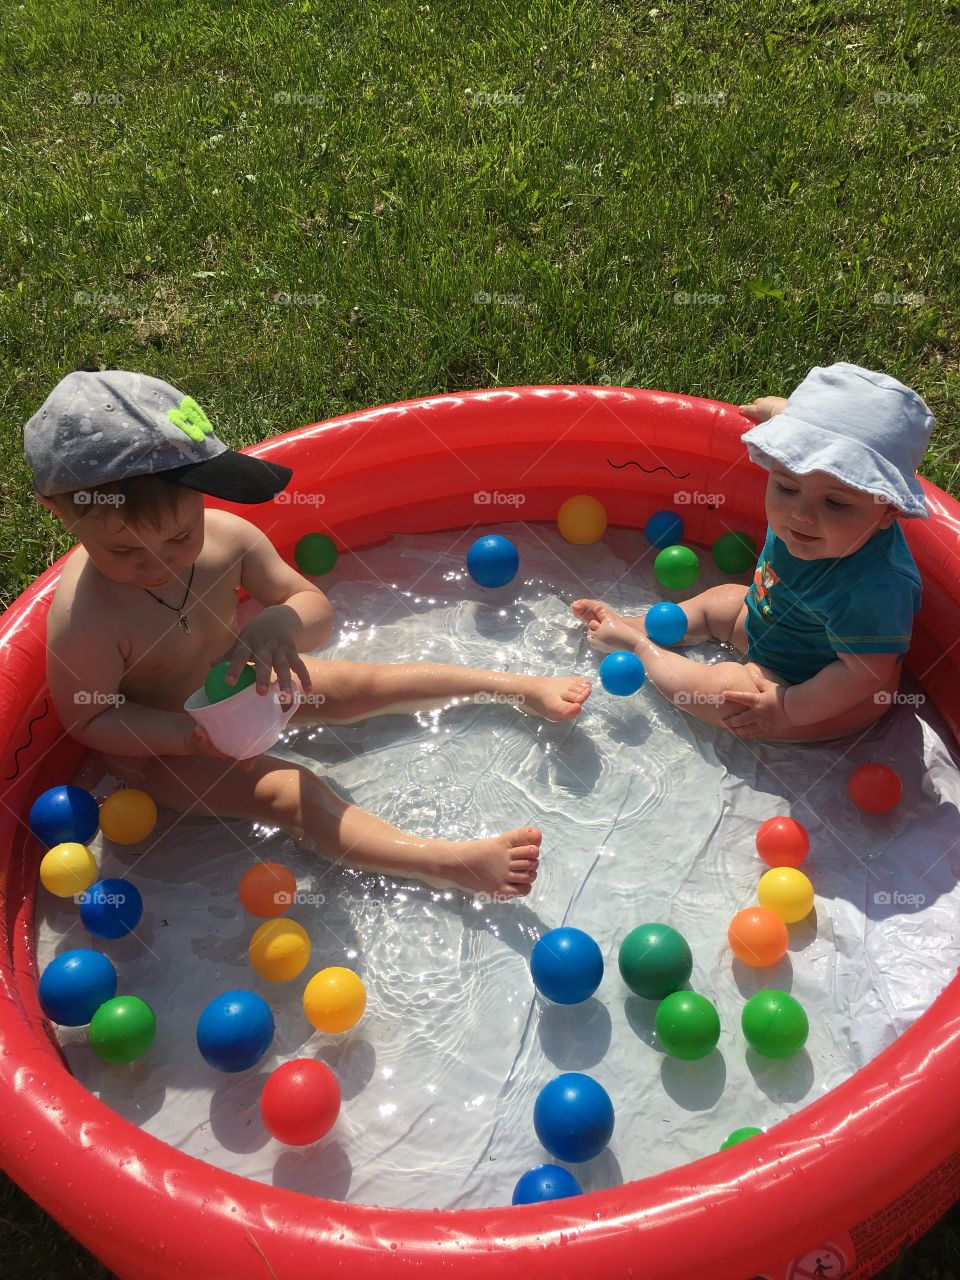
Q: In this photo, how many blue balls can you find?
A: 11